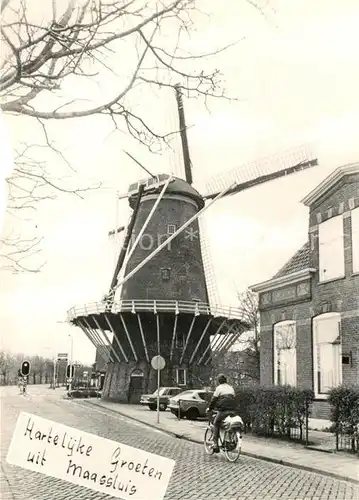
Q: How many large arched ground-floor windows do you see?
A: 2